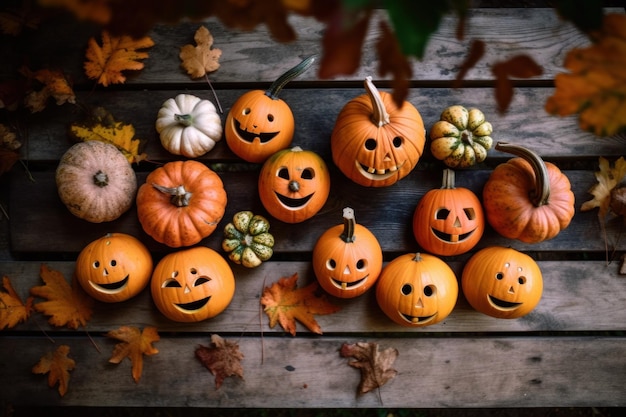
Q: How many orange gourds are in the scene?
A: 11